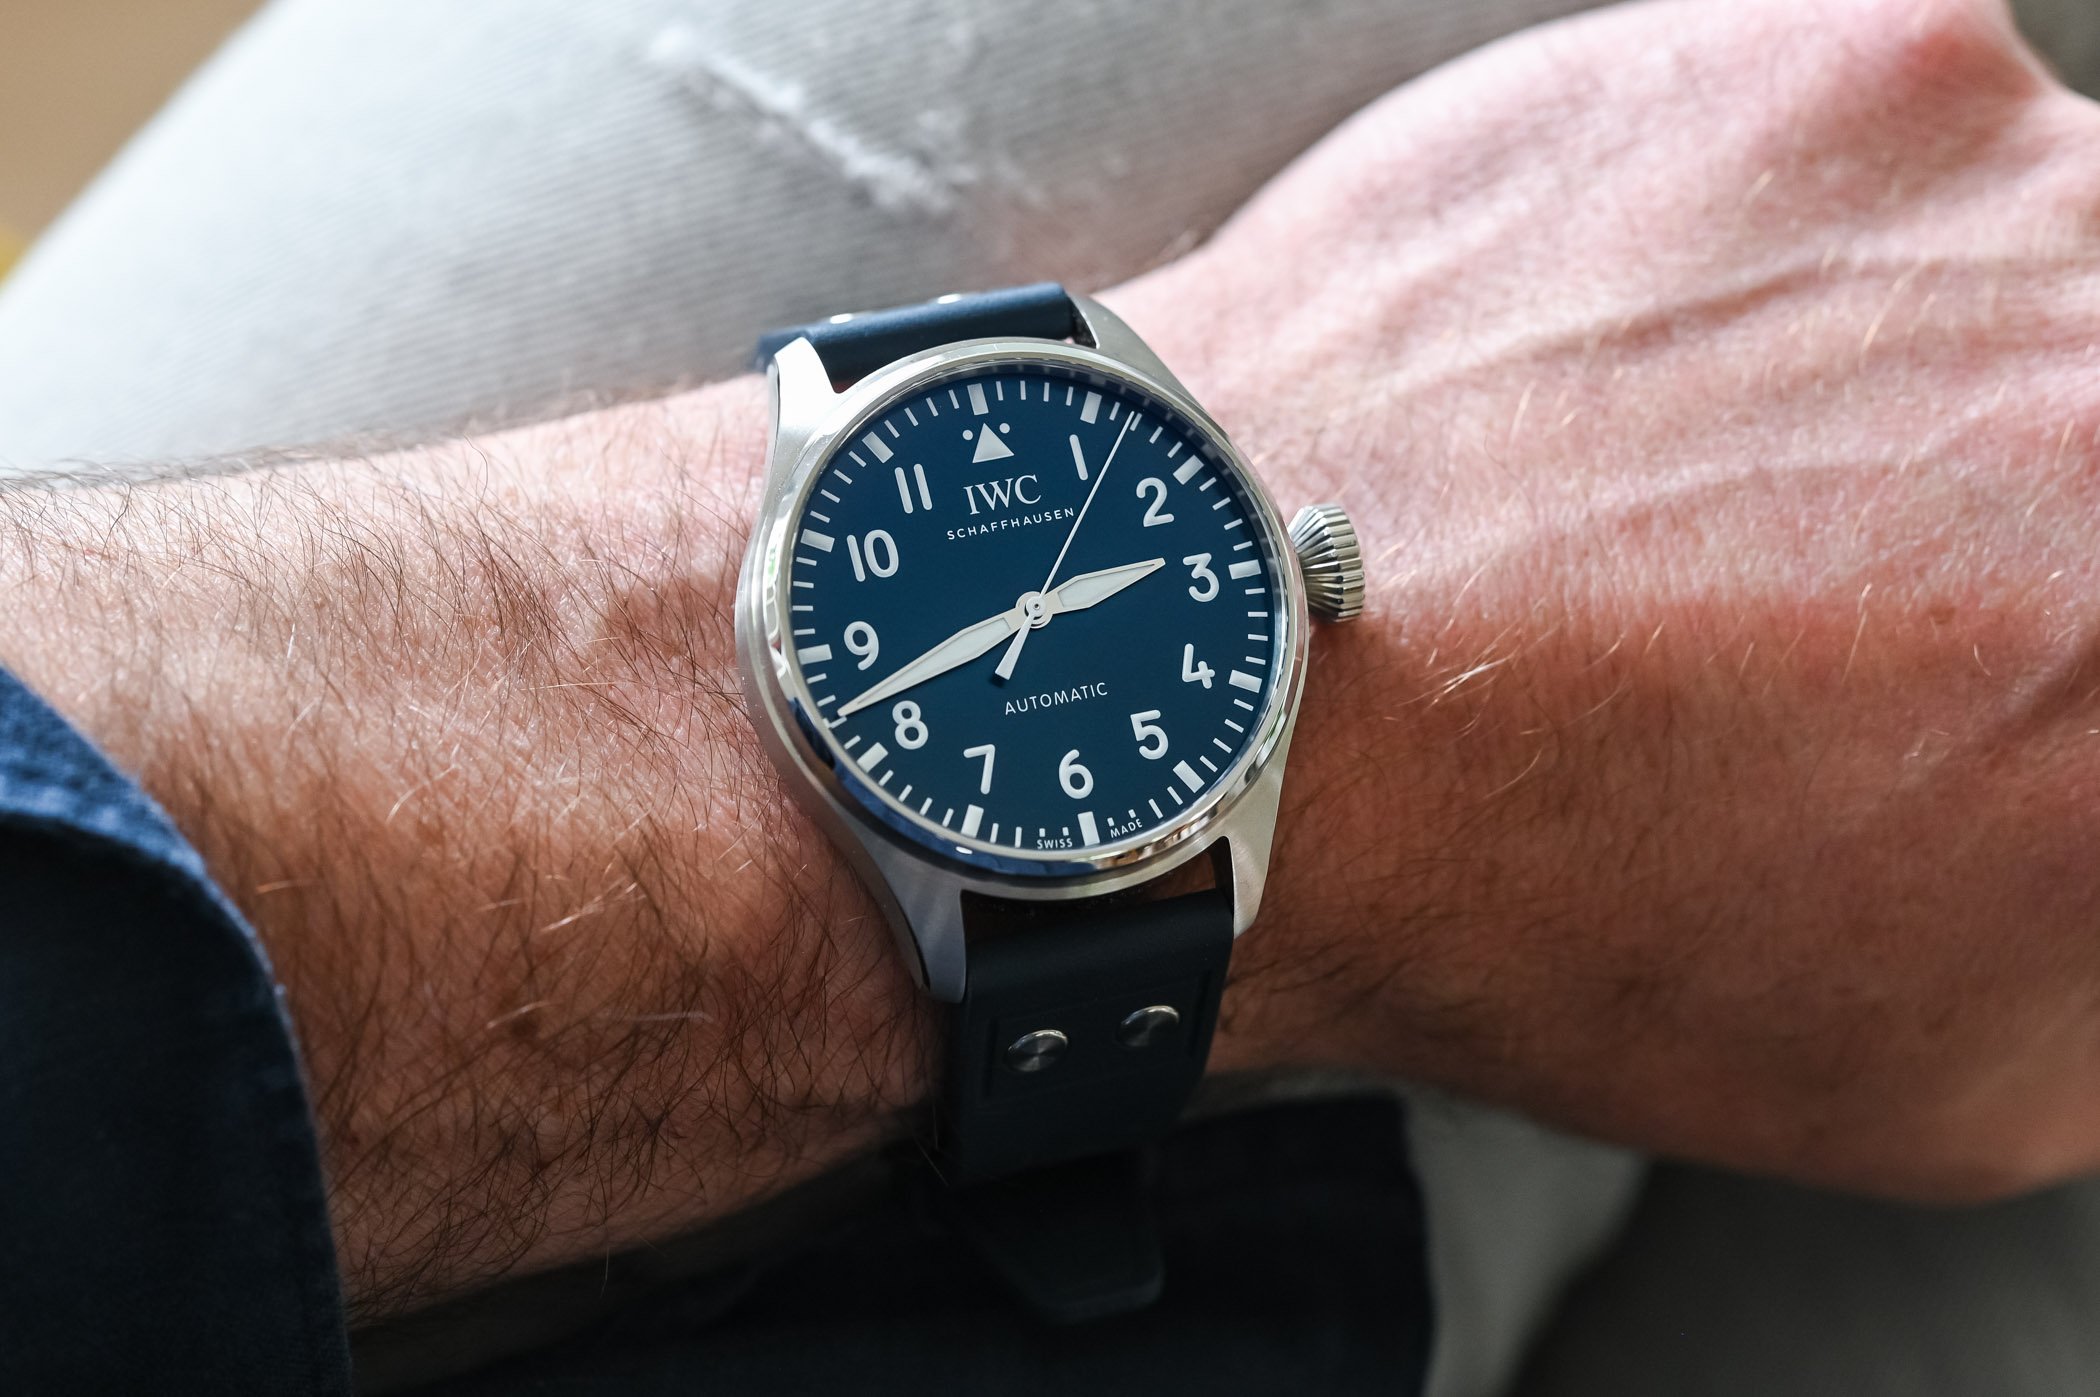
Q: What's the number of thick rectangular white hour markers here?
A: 12